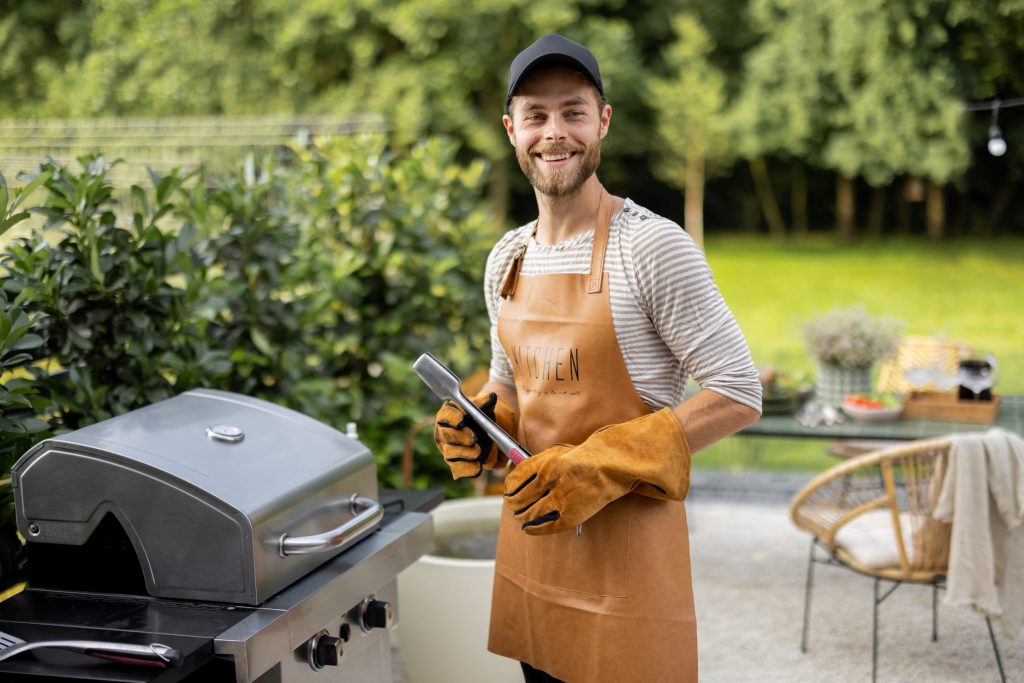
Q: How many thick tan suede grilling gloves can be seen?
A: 2